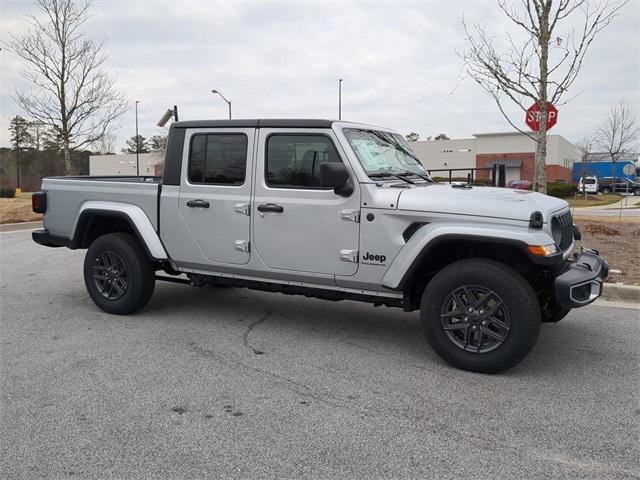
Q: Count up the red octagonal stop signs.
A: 1